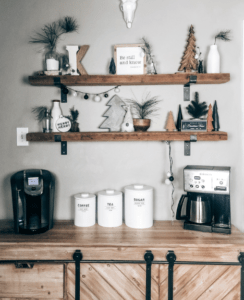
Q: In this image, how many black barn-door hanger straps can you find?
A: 4